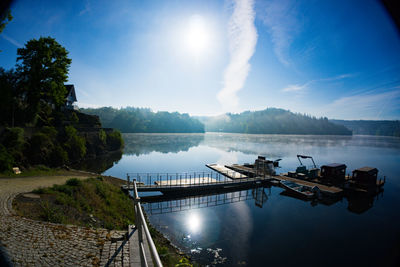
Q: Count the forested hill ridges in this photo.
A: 3